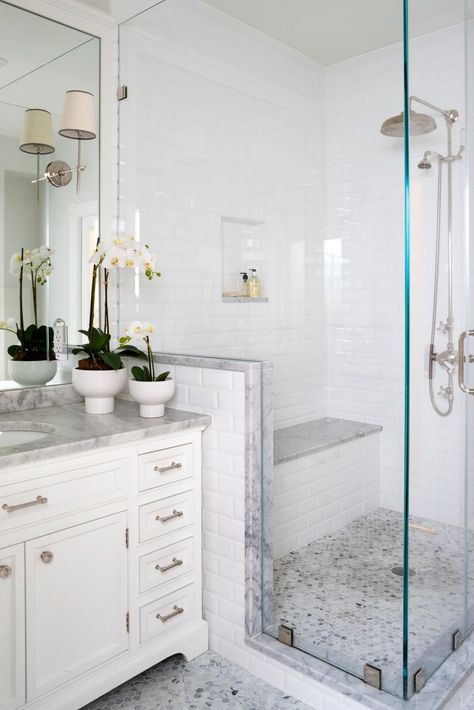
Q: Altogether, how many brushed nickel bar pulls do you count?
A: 5